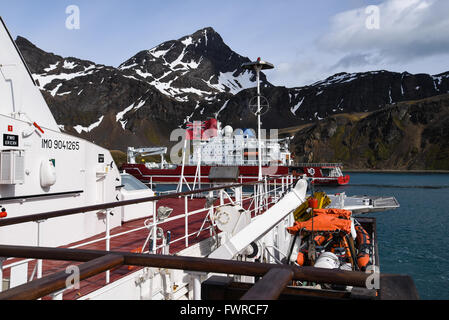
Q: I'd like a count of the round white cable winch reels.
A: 1